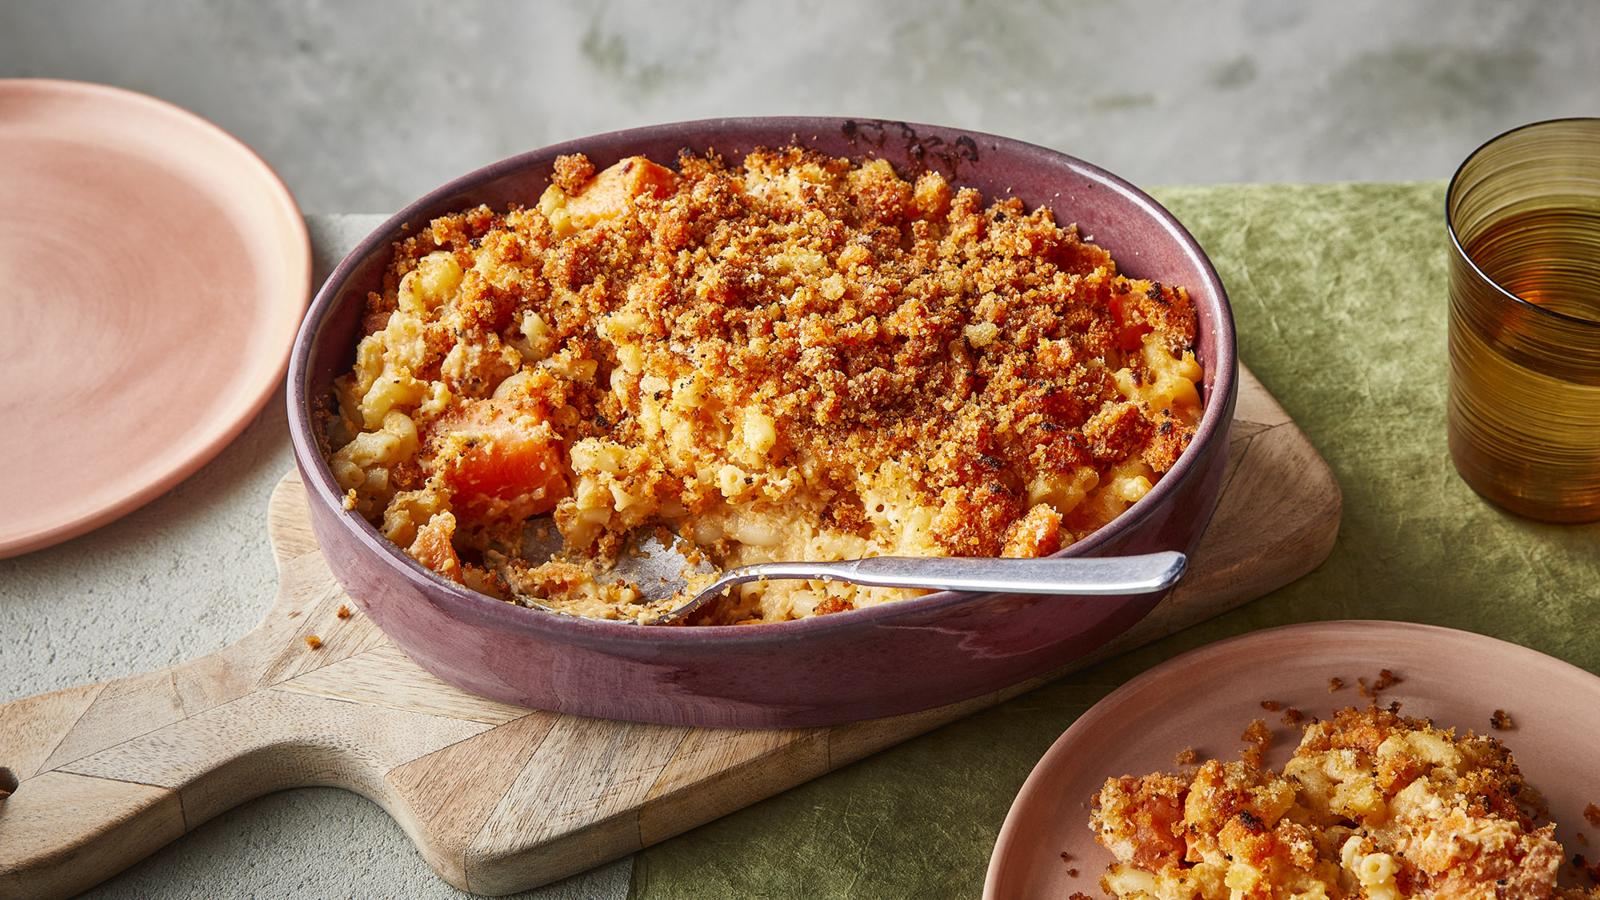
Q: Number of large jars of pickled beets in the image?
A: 0